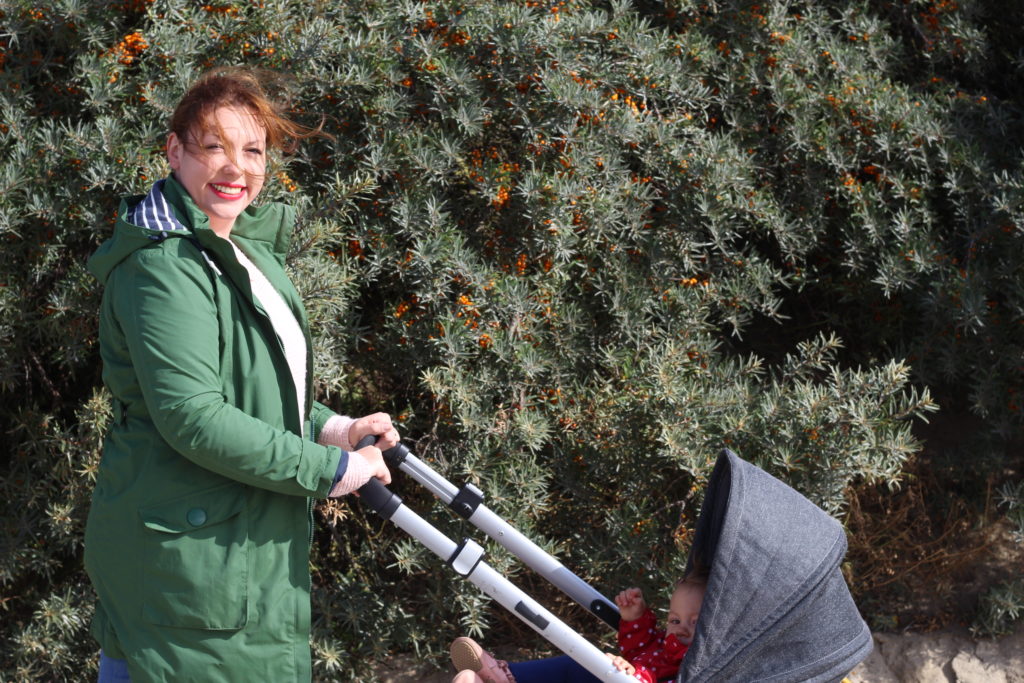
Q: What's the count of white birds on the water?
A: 0